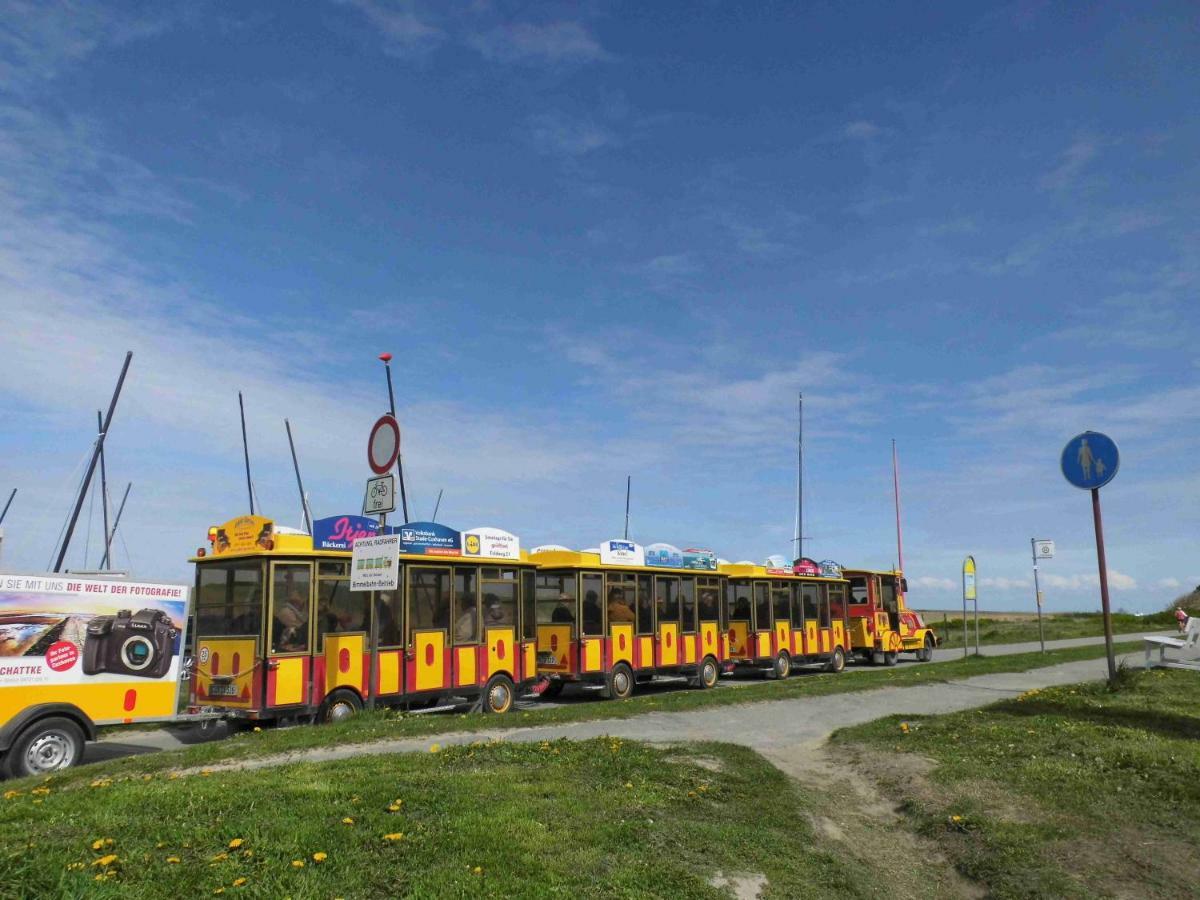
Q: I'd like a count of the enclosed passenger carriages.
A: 3